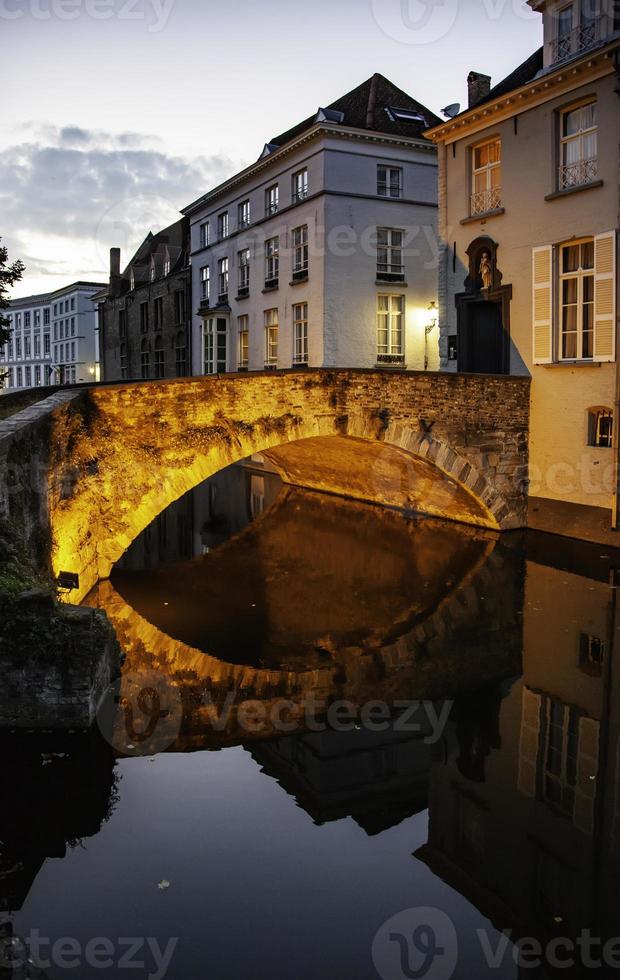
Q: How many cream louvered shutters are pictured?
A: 2